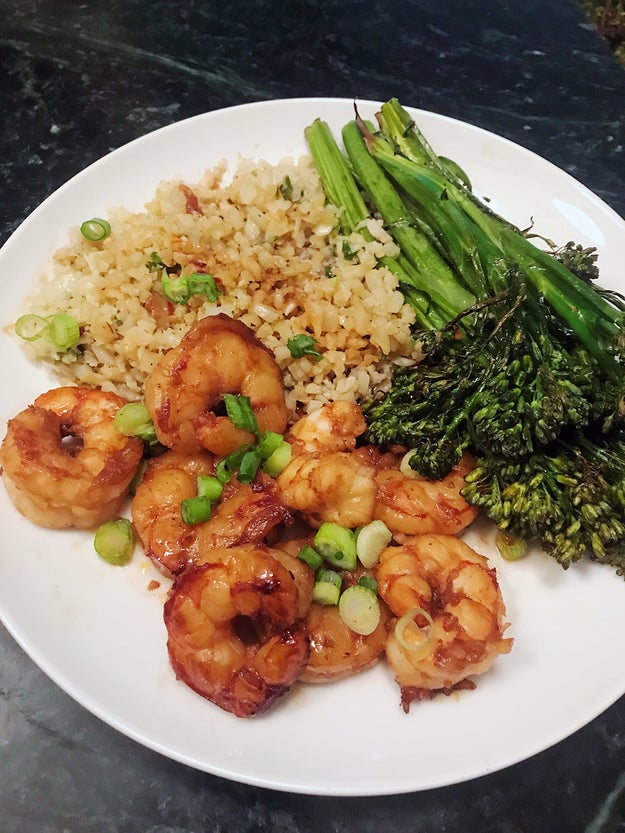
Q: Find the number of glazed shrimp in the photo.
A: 8